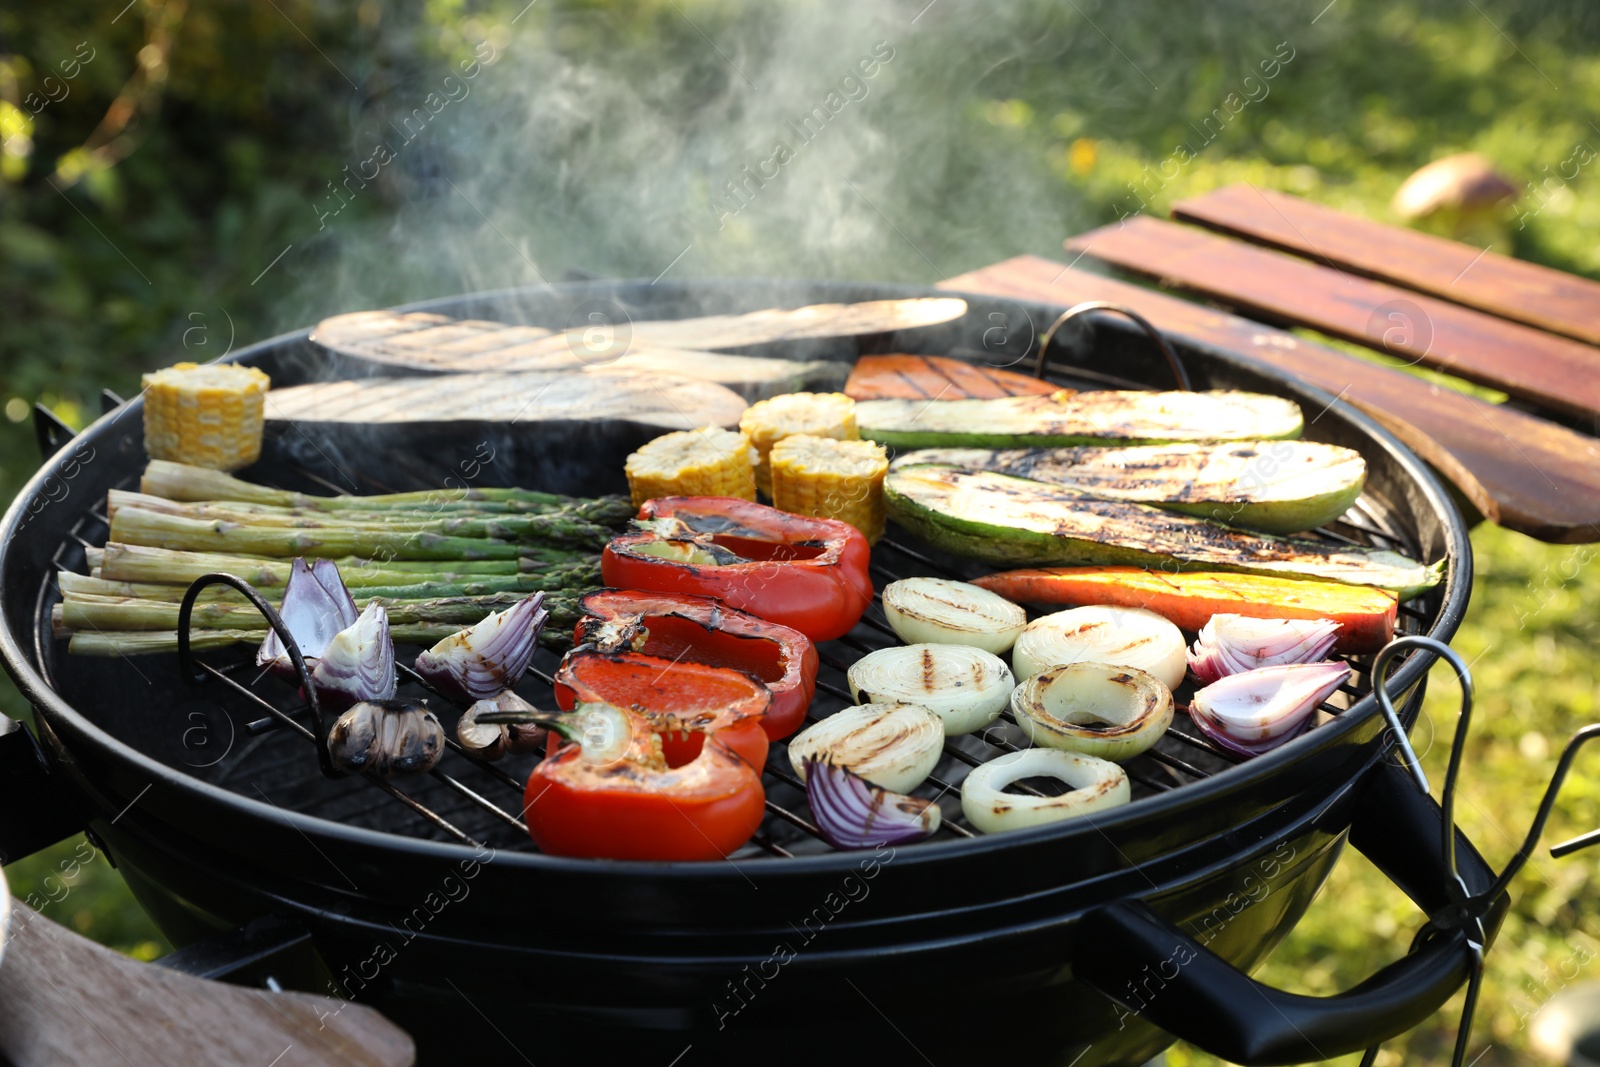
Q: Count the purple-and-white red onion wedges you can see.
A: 6